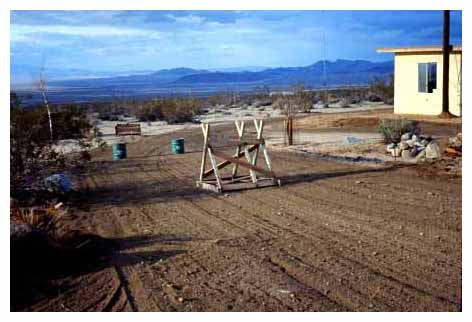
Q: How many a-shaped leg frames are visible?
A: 3